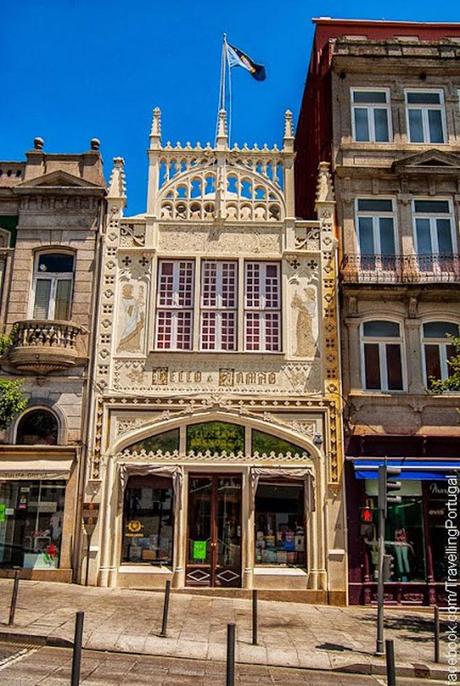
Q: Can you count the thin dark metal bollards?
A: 7